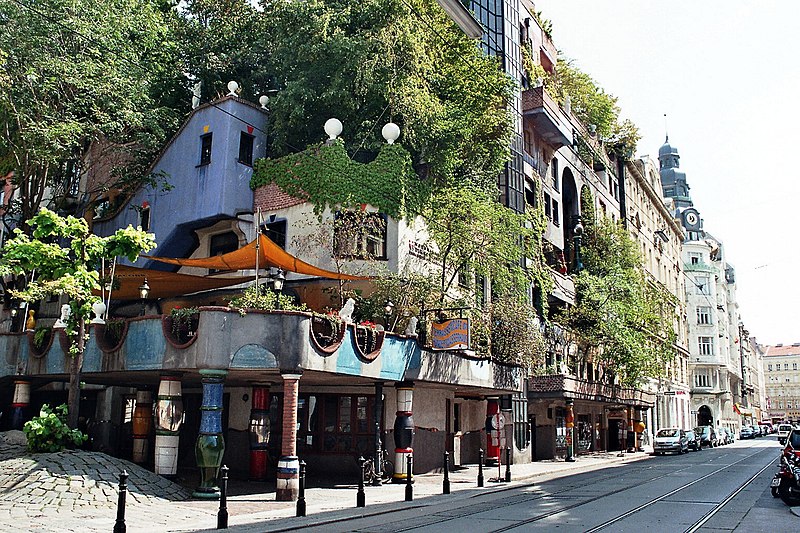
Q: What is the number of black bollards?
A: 8